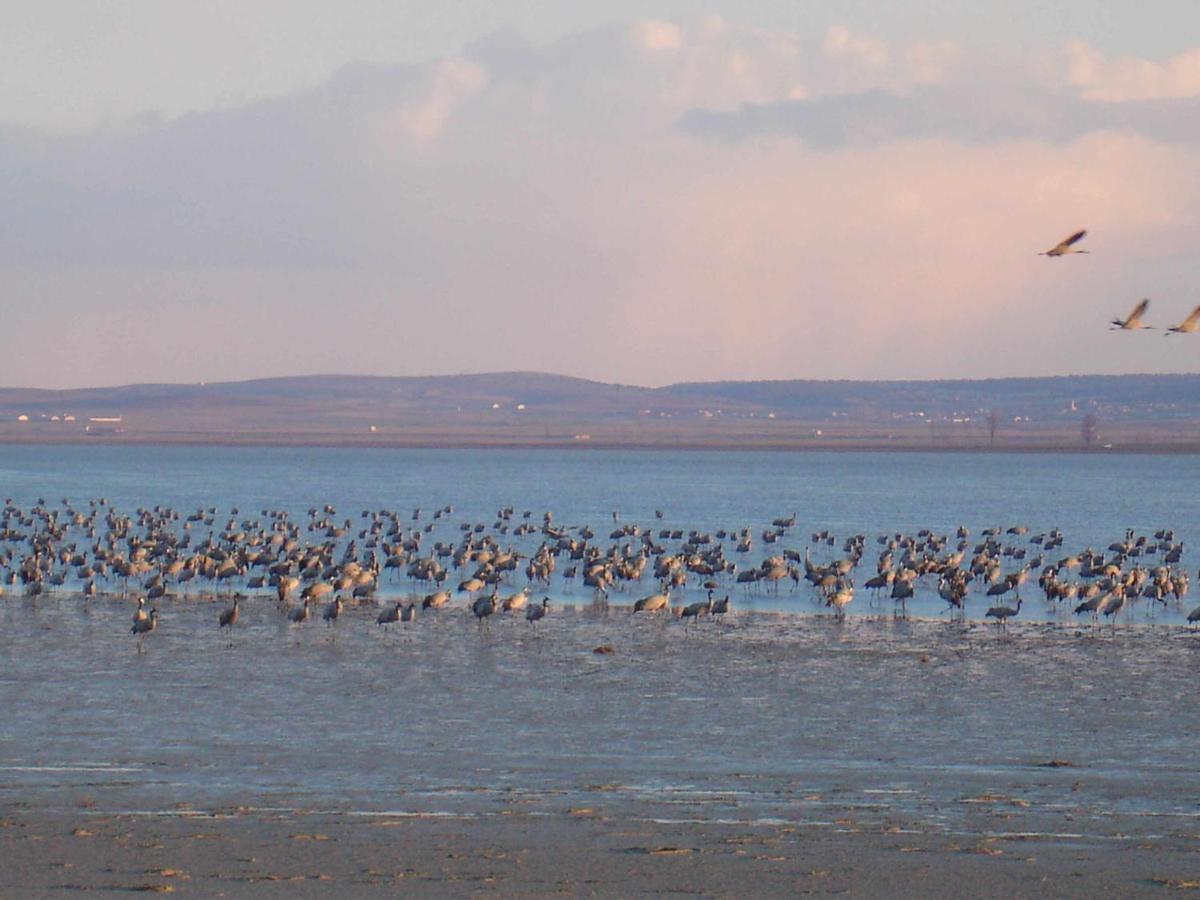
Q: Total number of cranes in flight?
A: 3